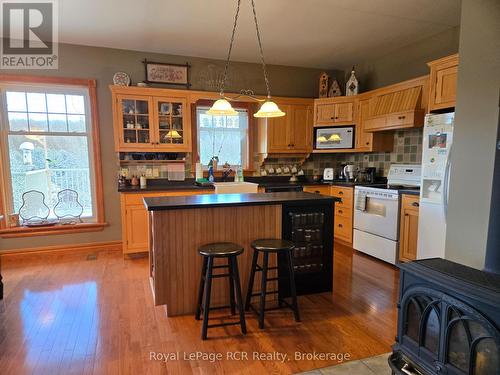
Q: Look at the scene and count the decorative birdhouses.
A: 3